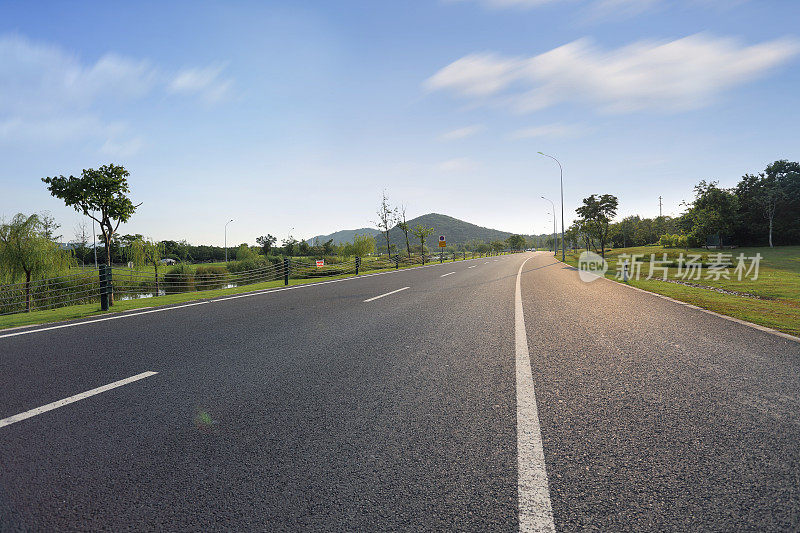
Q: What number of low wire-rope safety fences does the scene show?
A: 1